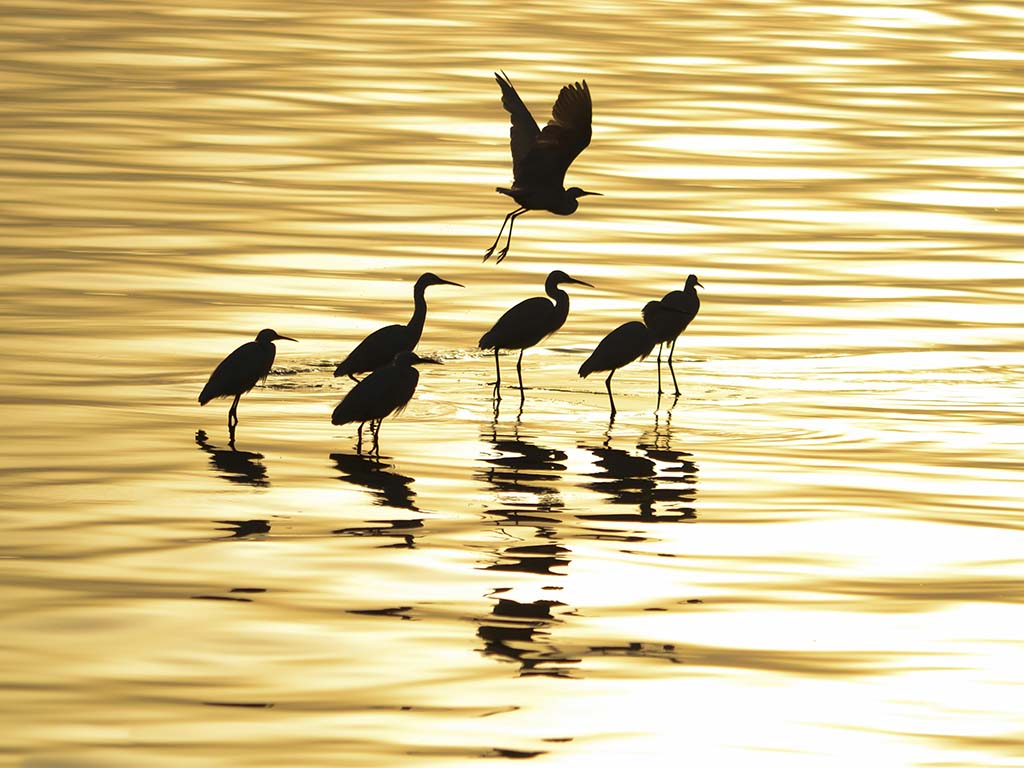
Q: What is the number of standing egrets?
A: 6